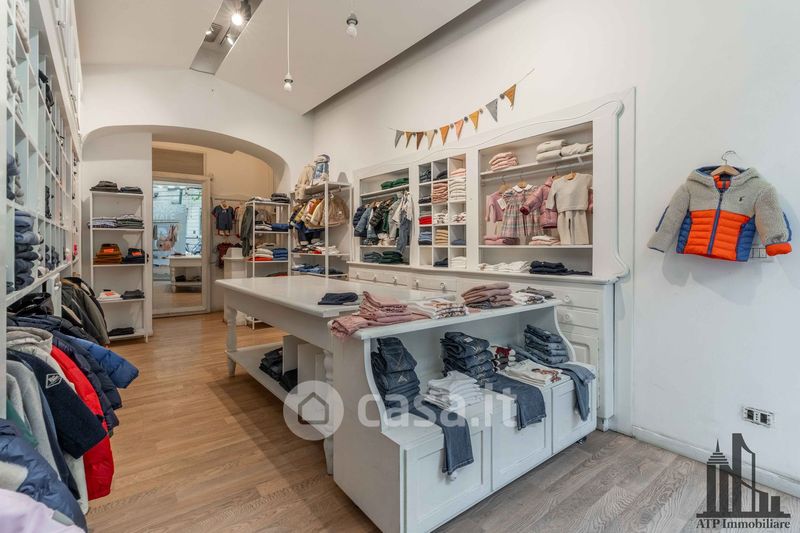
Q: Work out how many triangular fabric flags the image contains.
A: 9